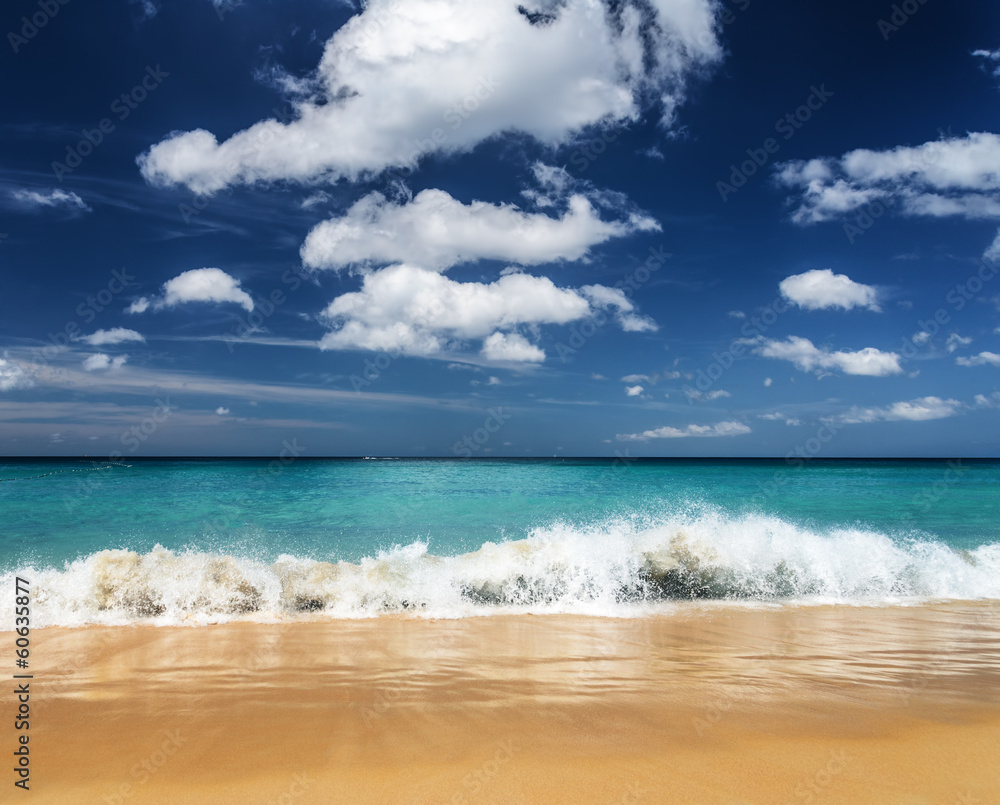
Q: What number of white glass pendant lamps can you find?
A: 0